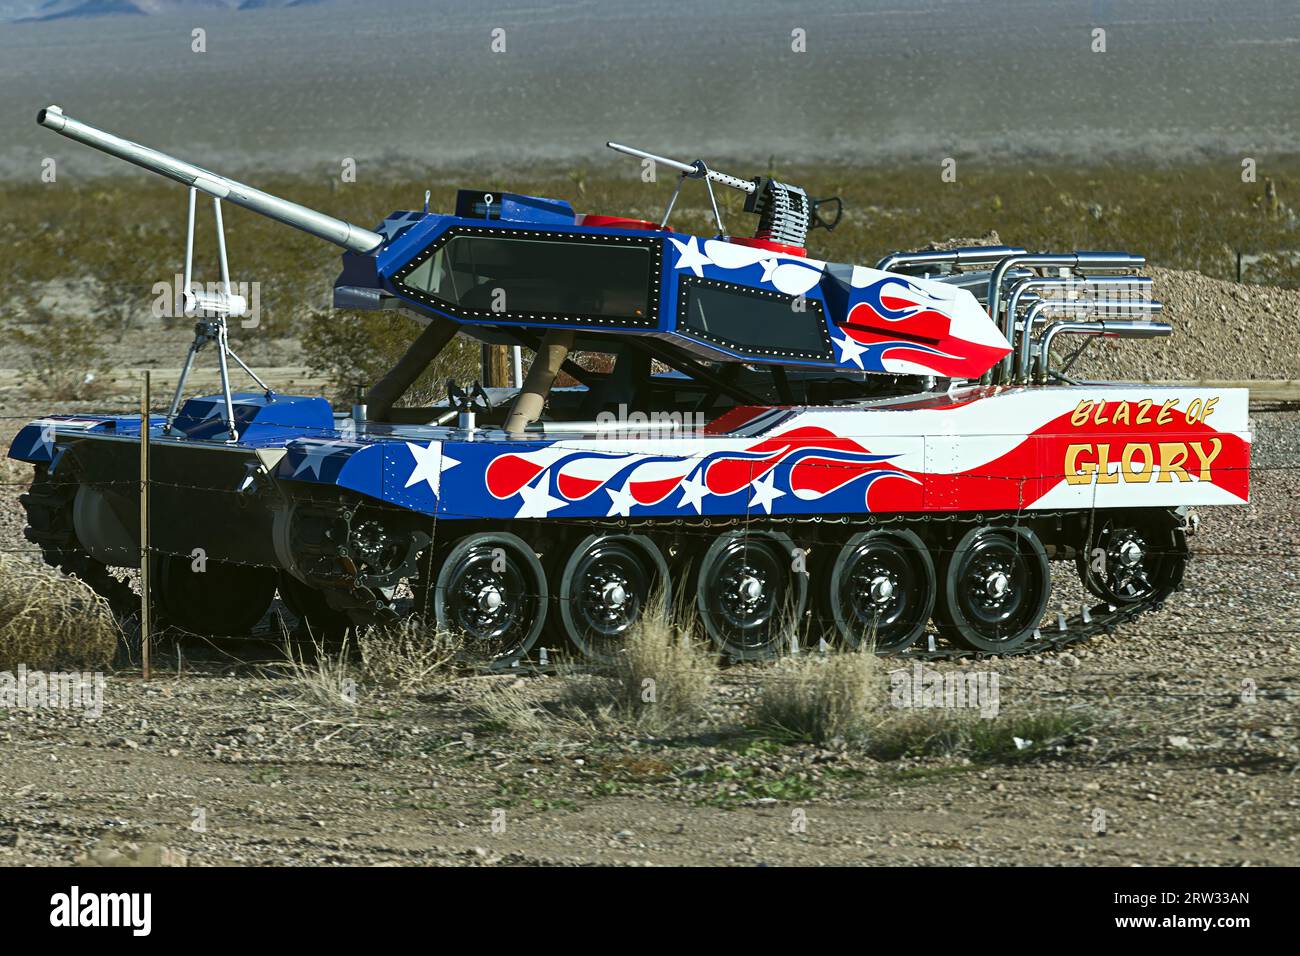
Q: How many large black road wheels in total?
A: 5